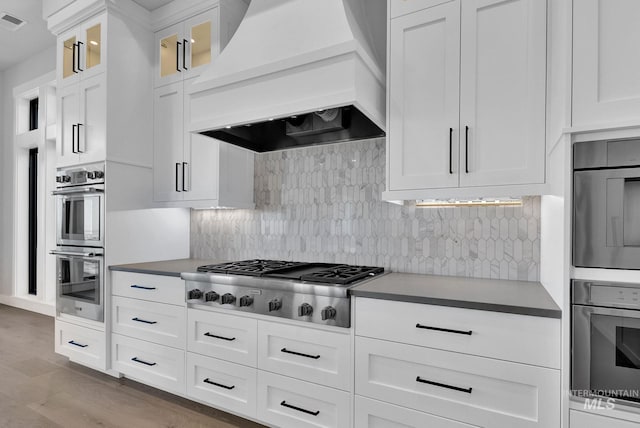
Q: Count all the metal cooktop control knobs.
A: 7